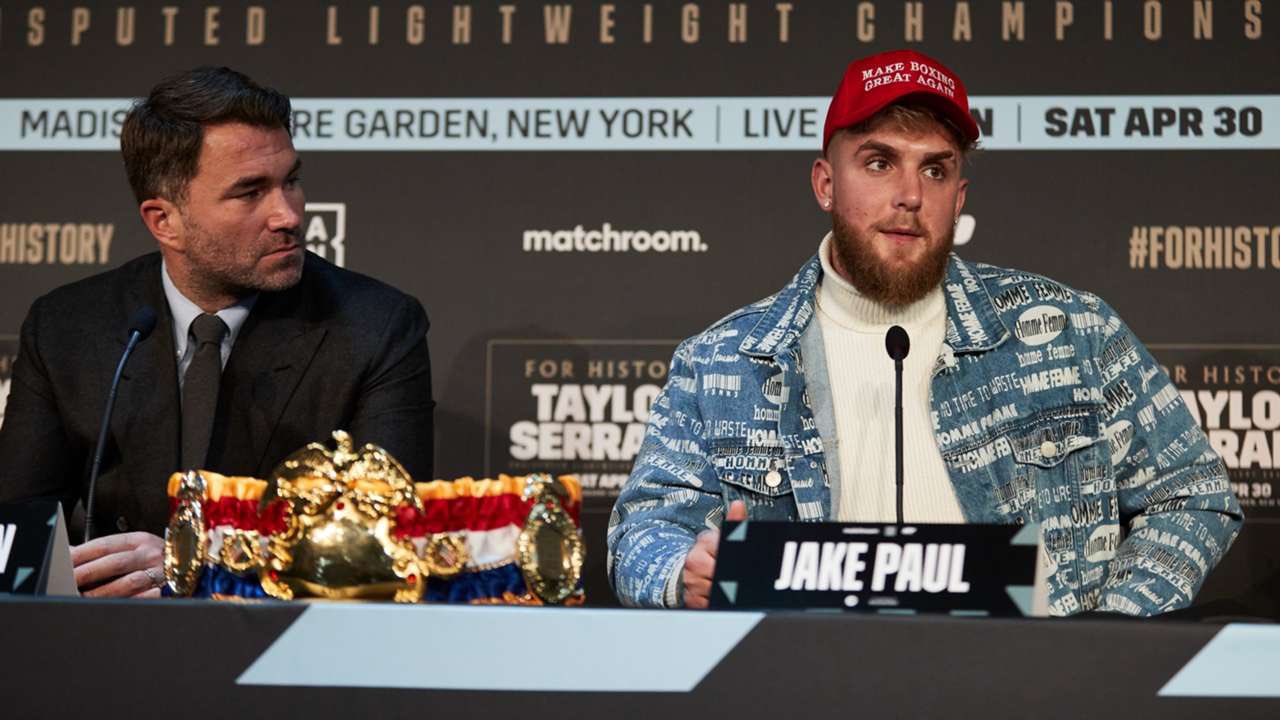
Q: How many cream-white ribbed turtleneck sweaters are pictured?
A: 1